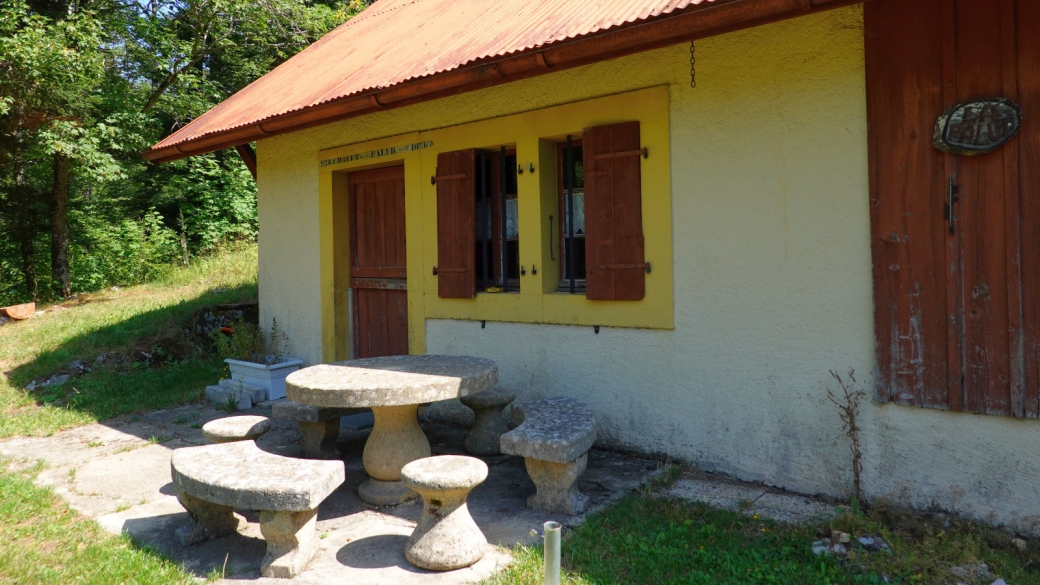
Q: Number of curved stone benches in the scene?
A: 3